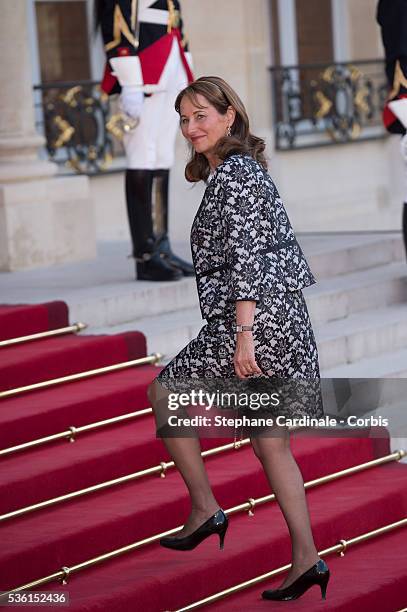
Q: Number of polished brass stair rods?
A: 6